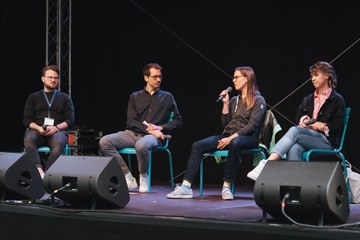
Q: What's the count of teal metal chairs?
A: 4